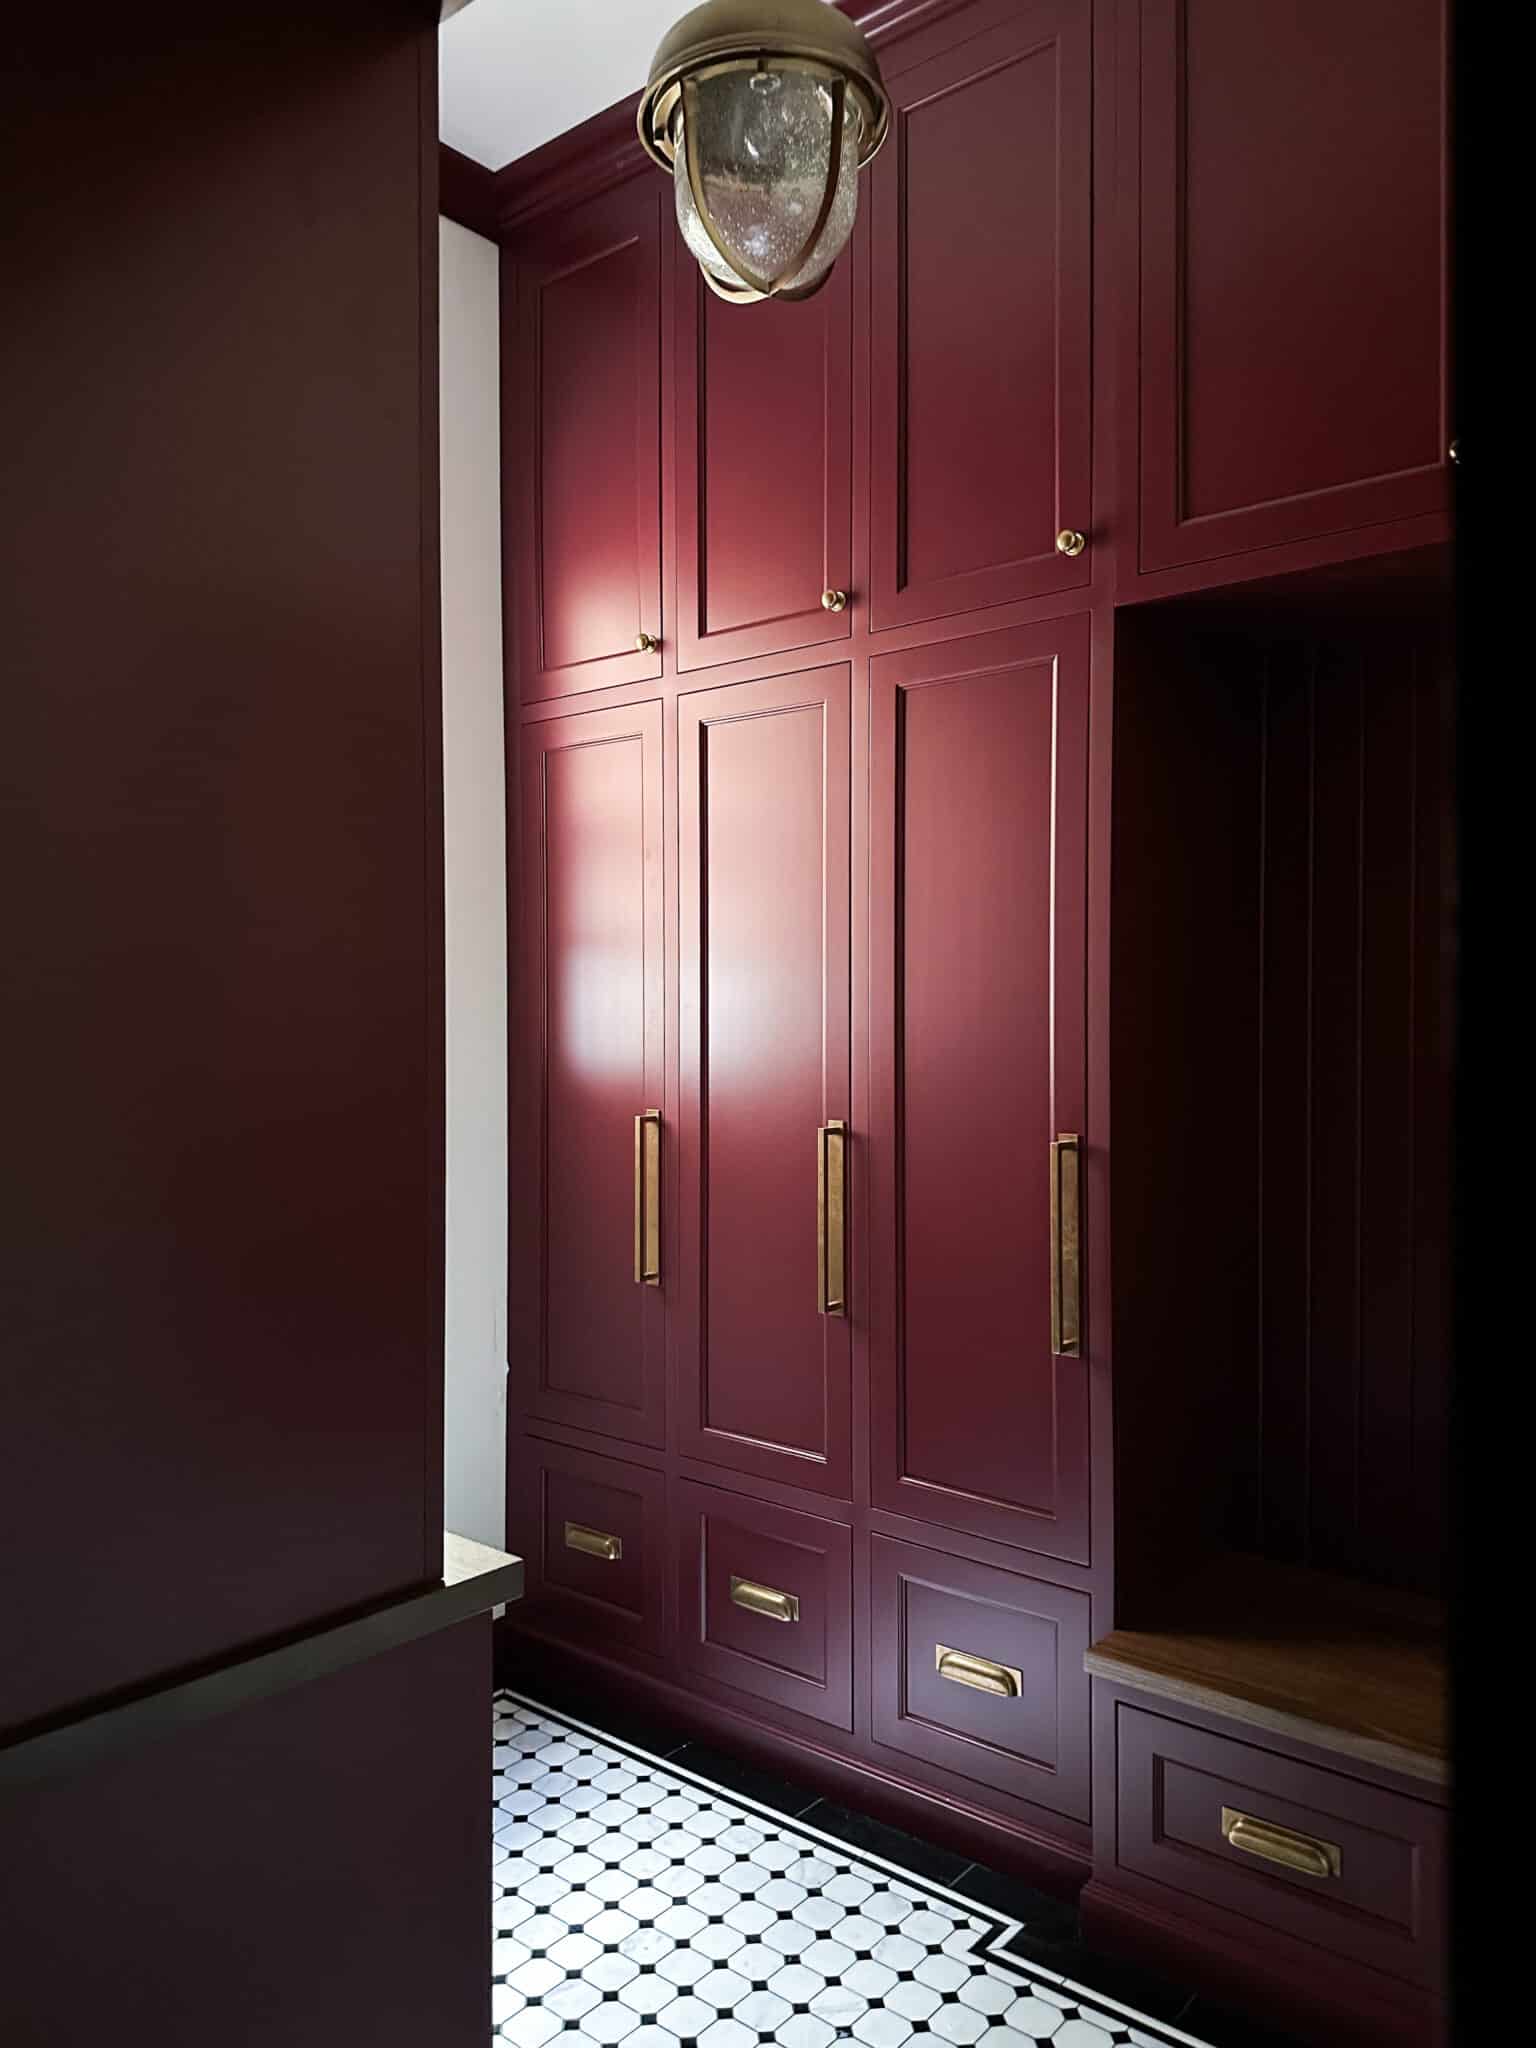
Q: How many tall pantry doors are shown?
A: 3